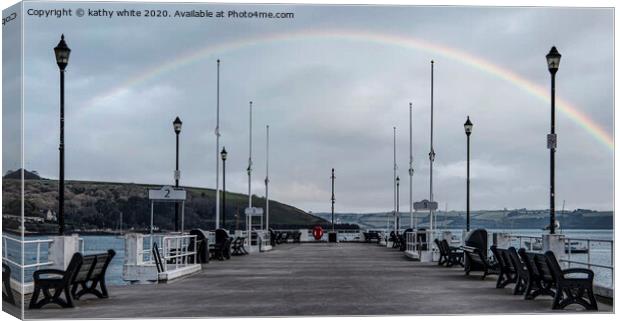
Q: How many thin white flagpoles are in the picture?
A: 6